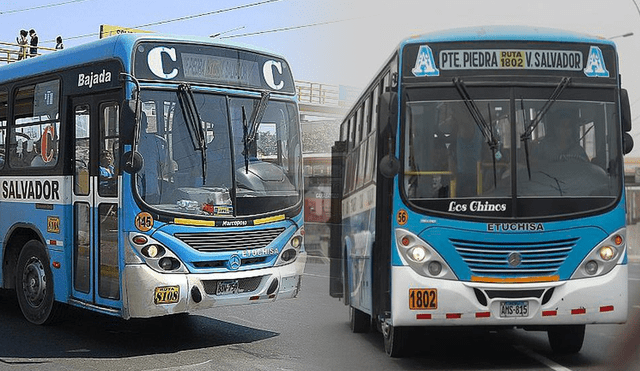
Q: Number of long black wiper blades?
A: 4